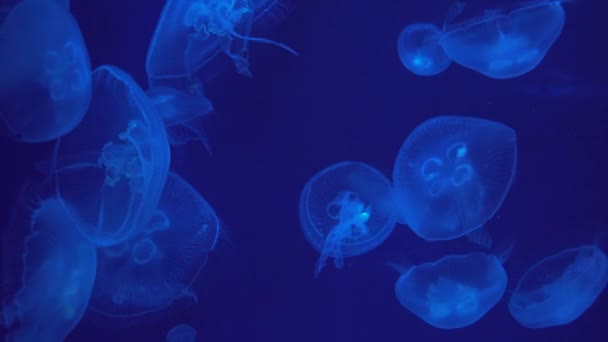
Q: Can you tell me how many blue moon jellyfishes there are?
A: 13